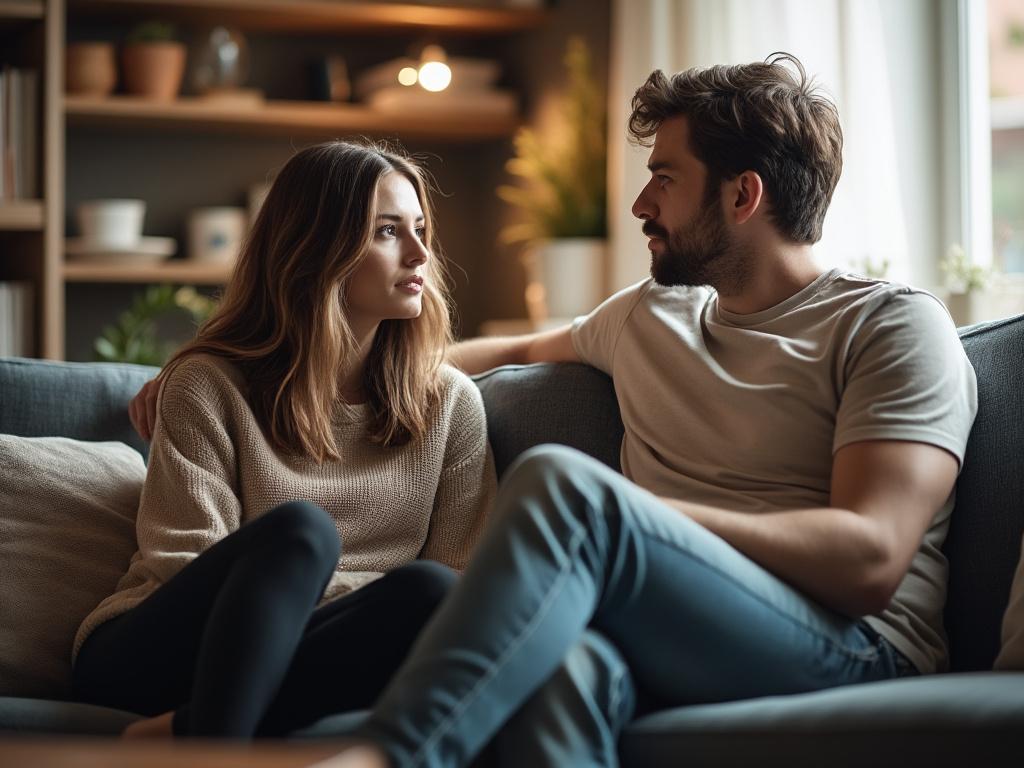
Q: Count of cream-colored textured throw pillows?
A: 1